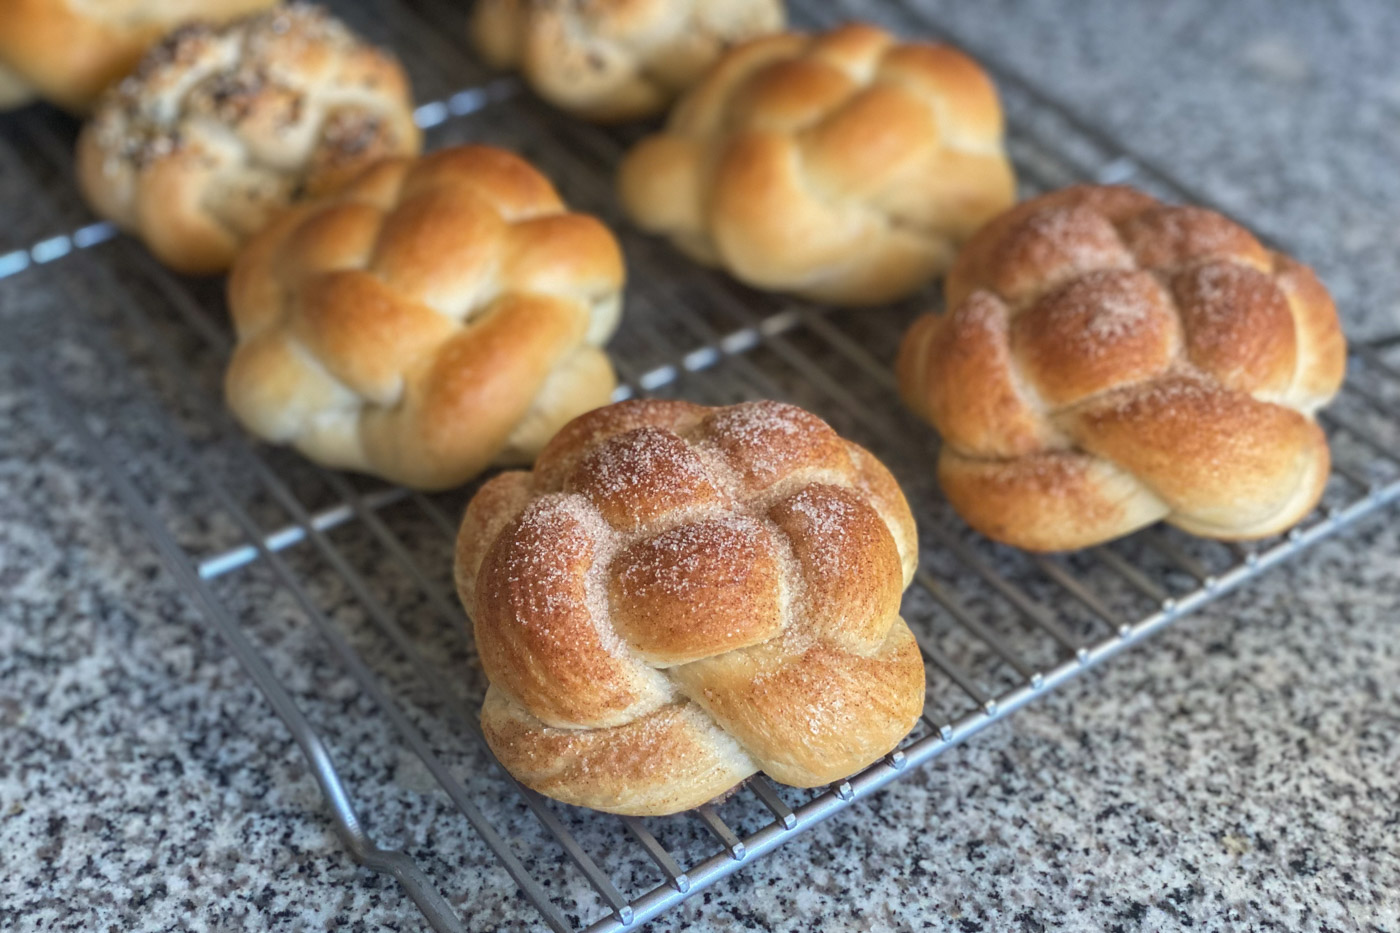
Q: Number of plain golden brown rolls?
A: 3